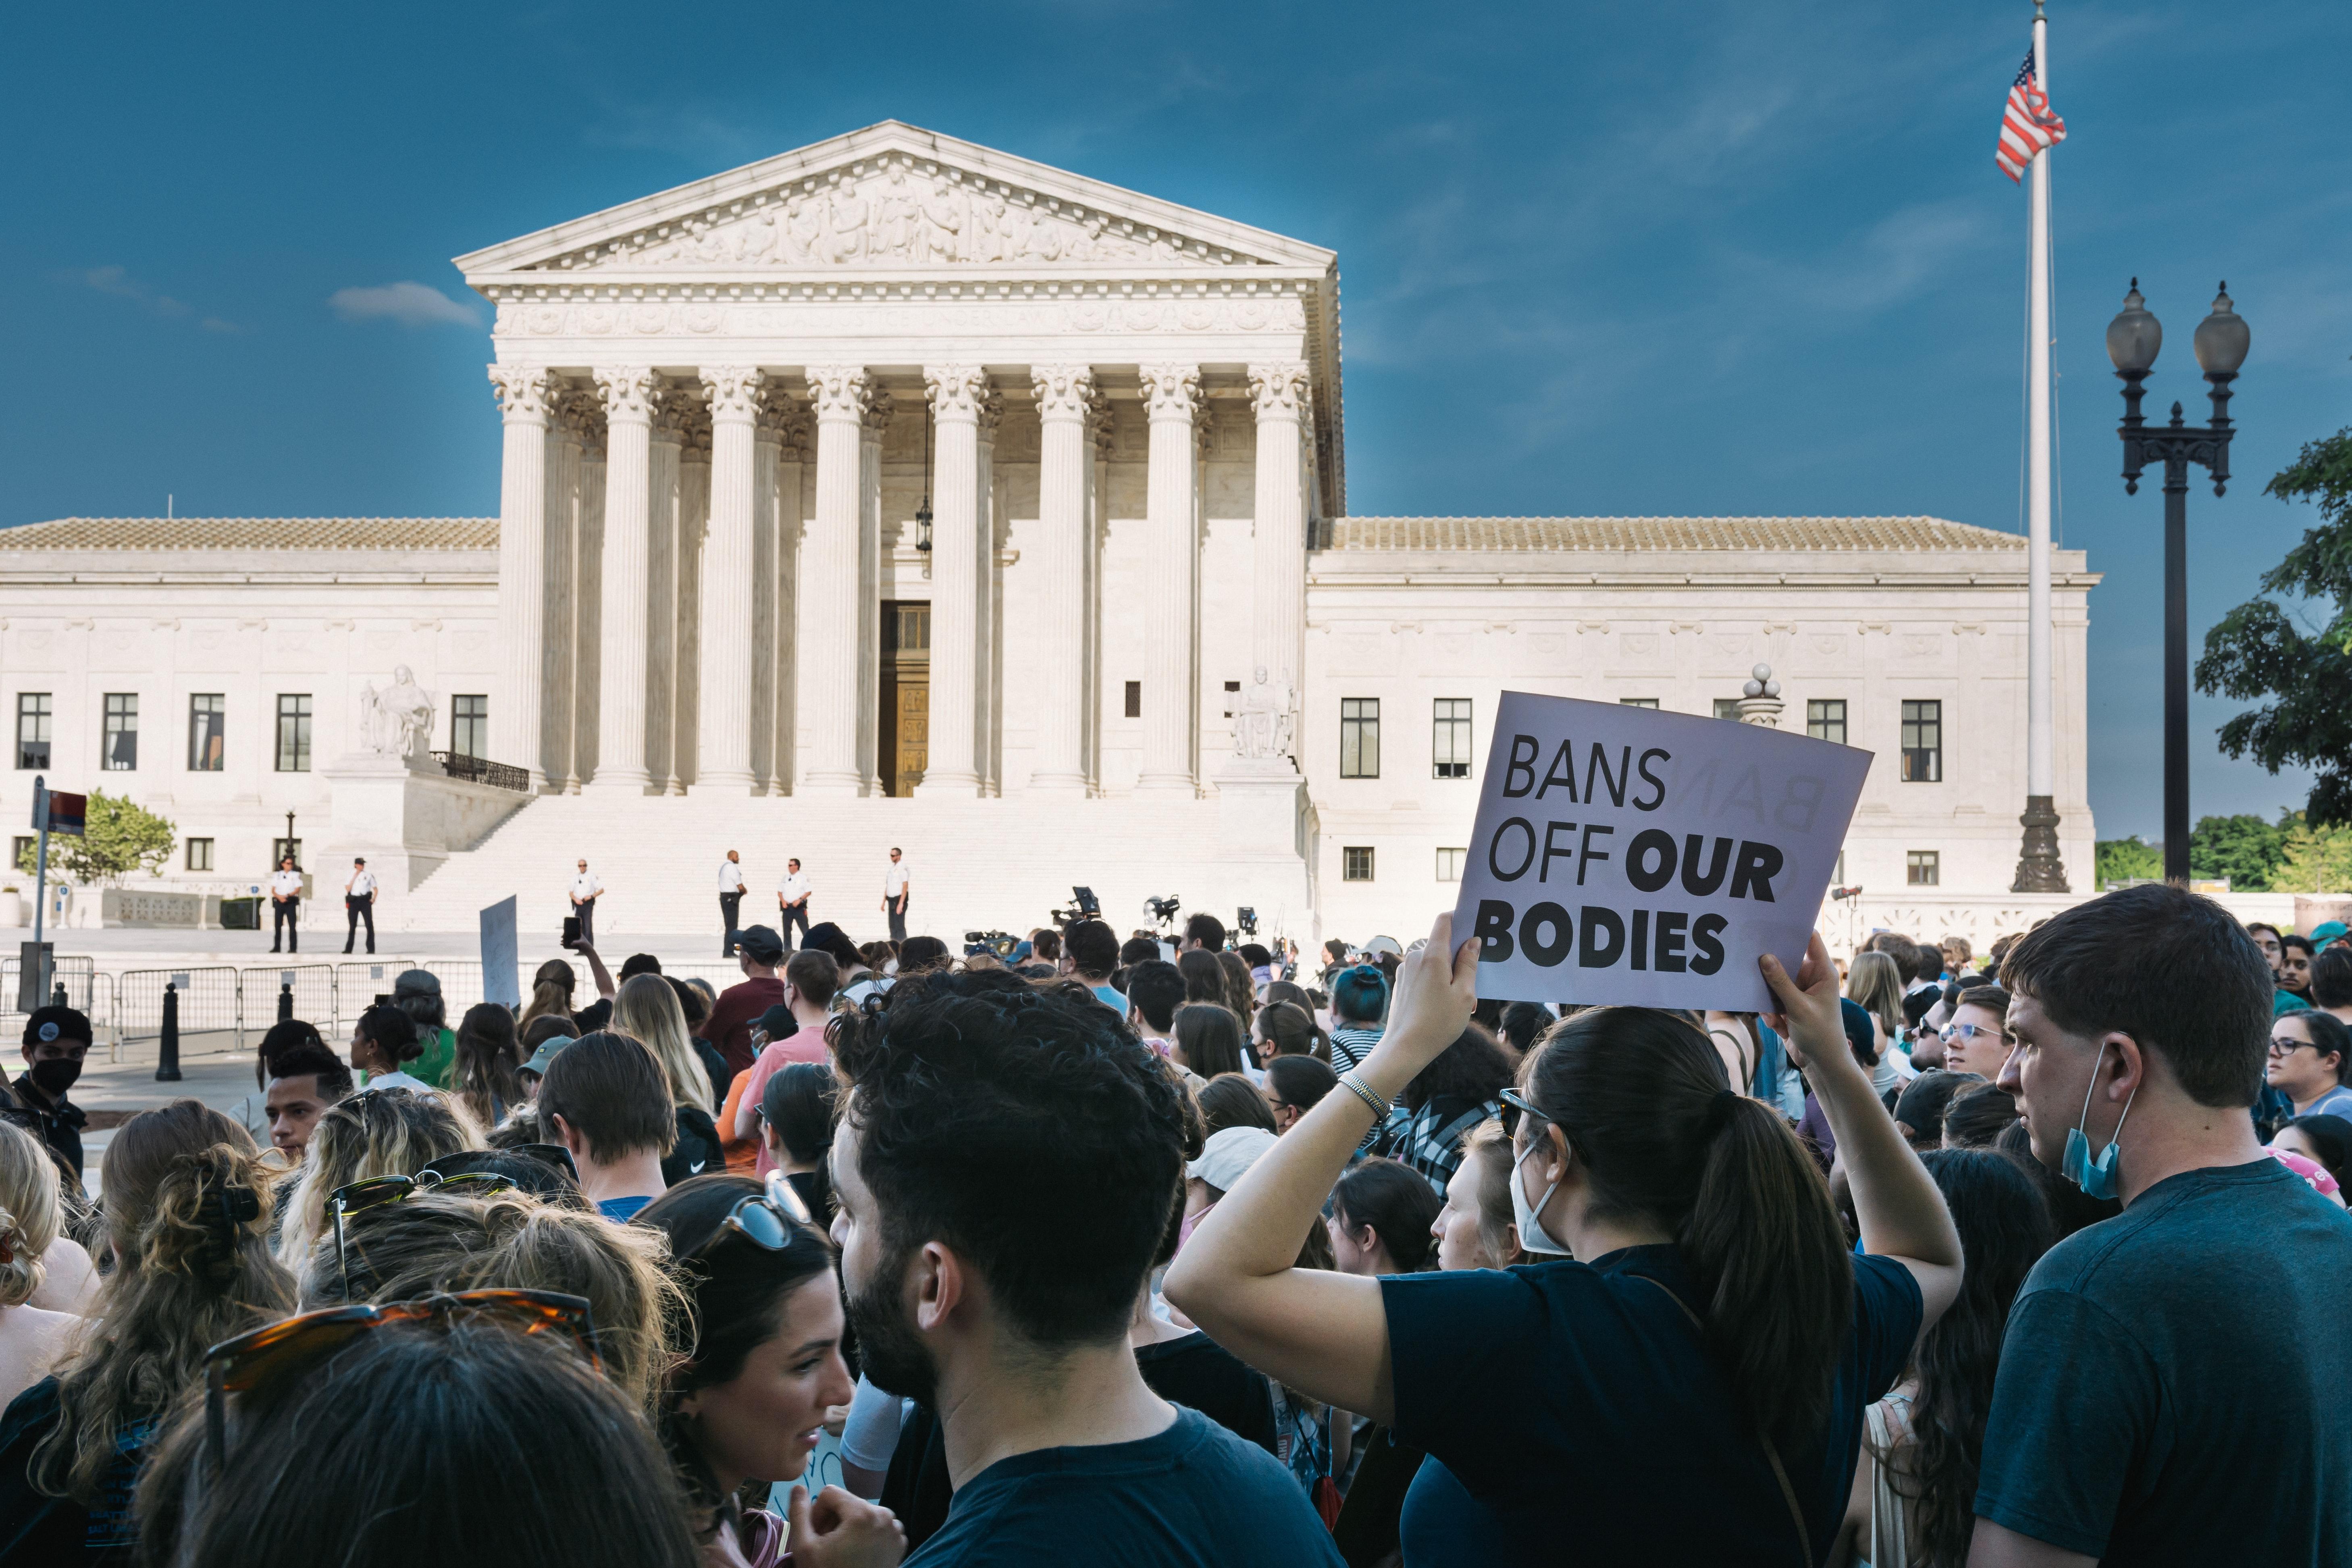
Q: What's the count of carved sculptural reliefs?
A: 1